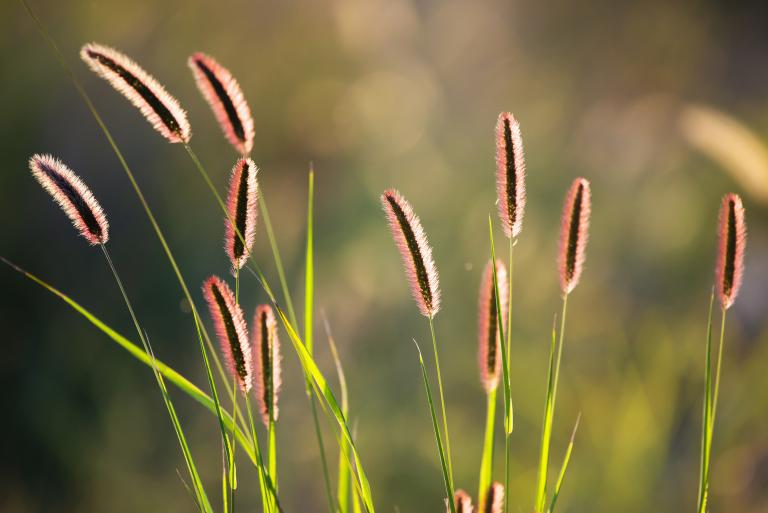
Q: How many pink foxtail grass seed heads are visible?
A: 13